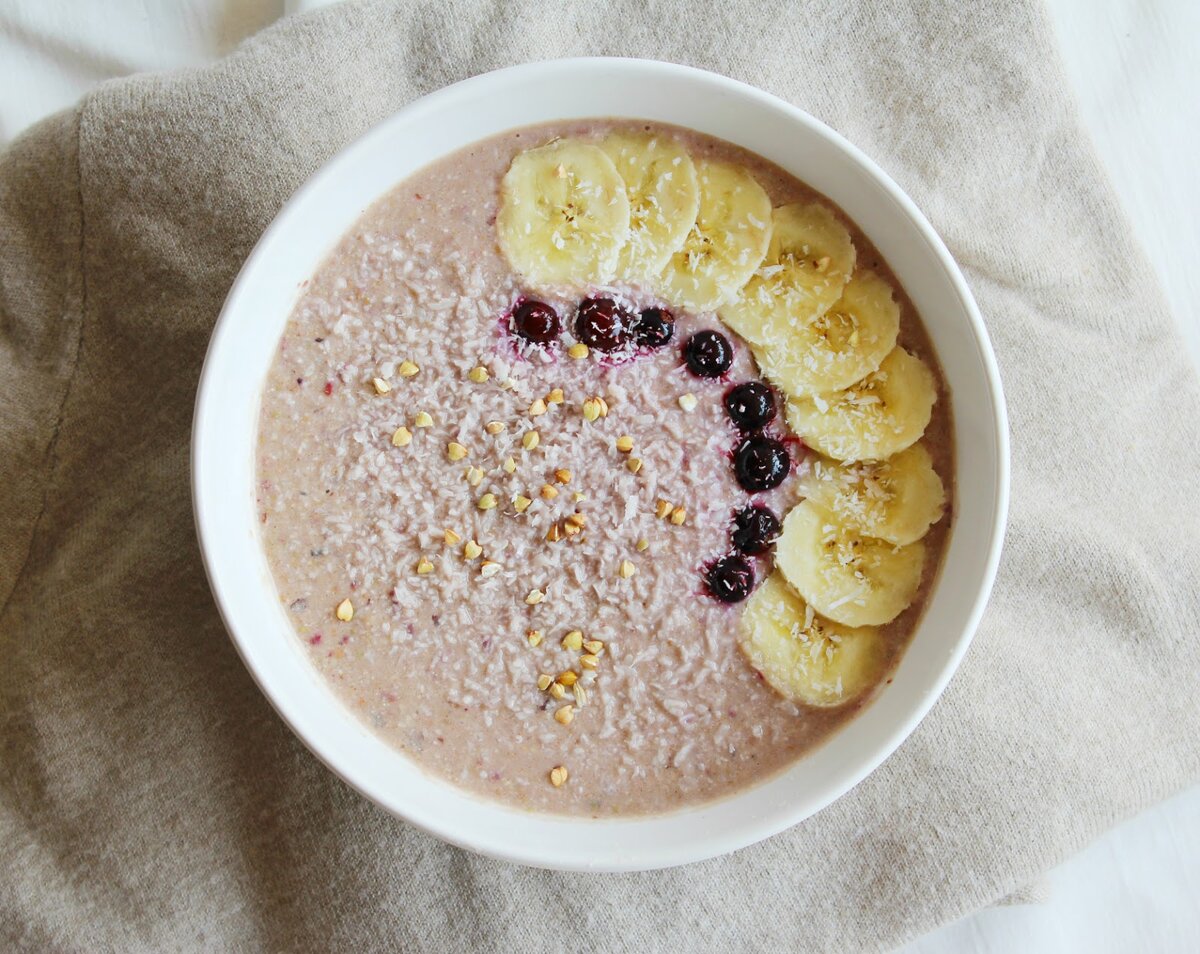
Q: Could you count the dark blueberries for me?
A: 8